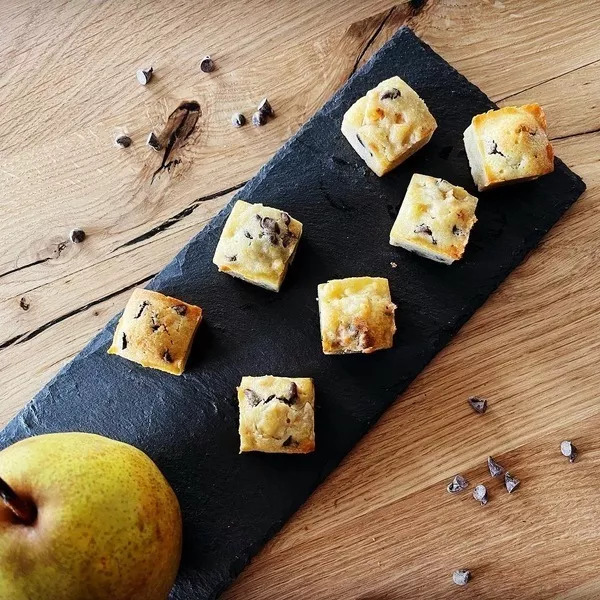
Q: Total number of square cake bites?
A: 7